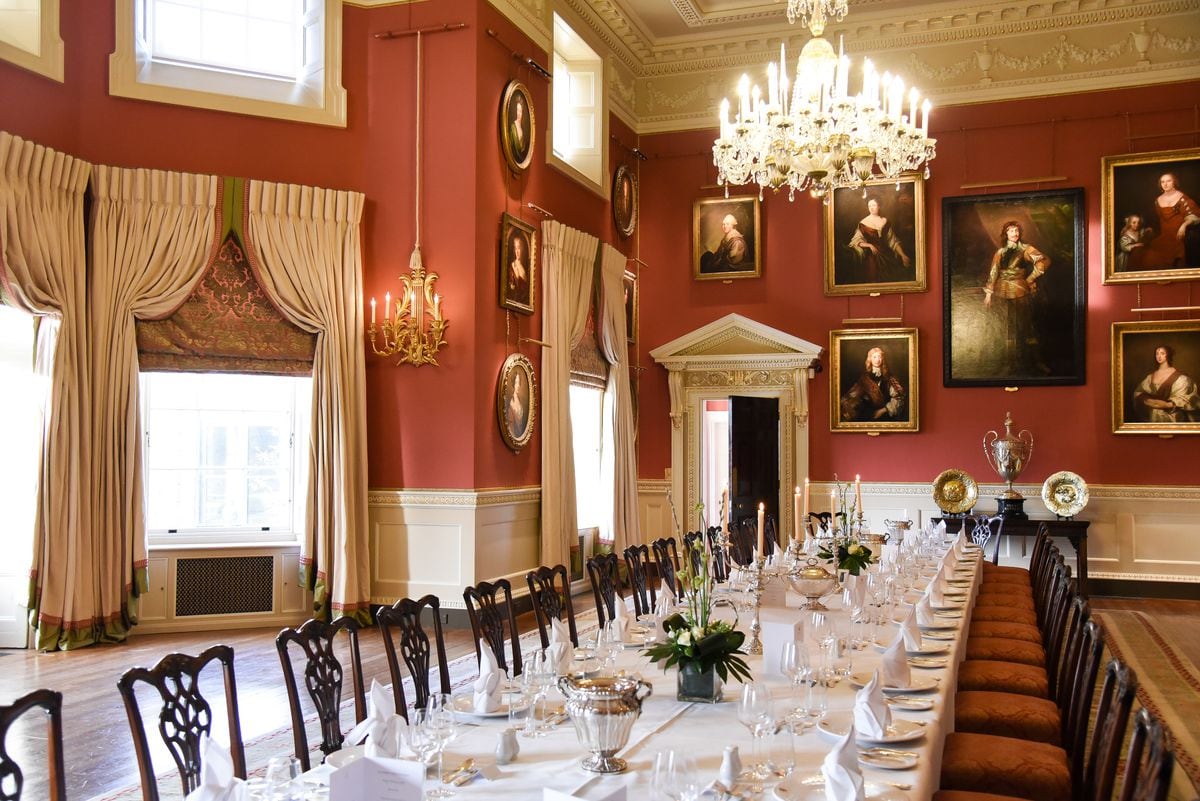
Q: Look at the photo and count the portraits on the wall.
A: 11